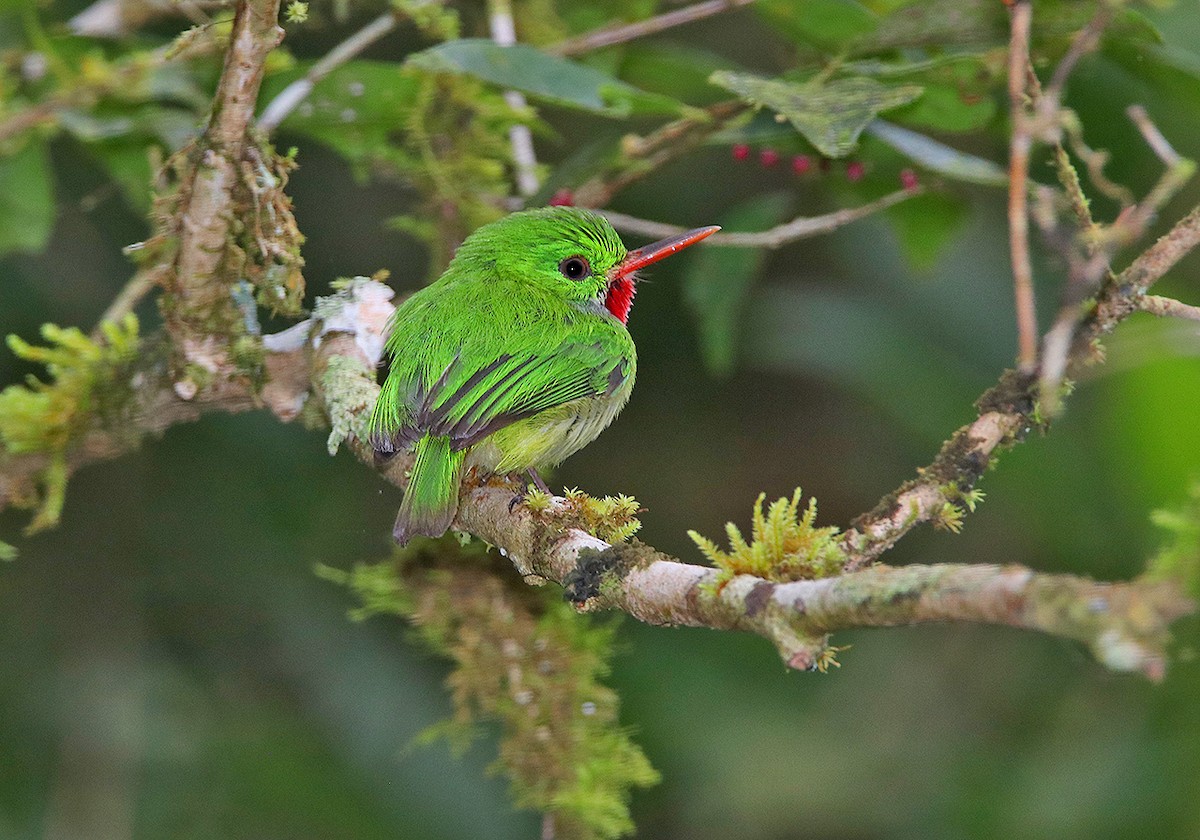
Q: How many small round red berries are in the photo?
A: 6